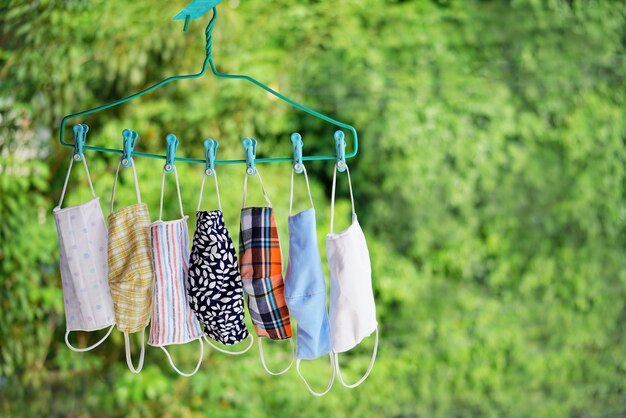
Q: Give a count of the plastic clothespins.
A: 7